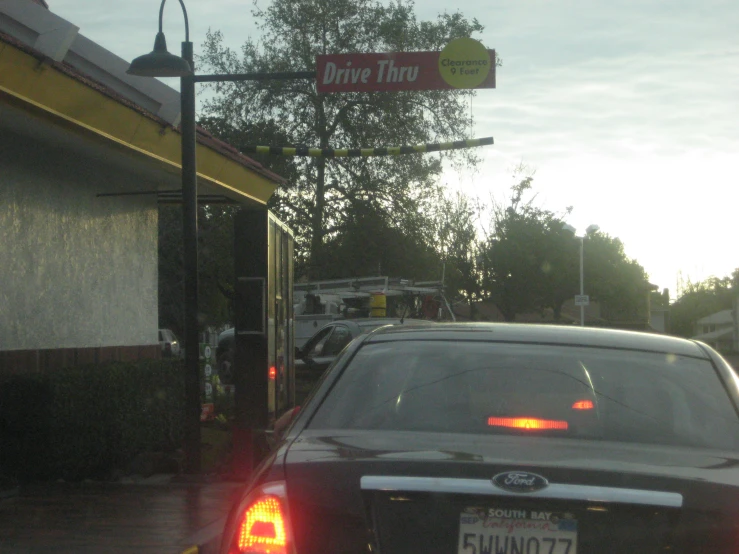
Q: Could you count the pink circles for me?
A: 0